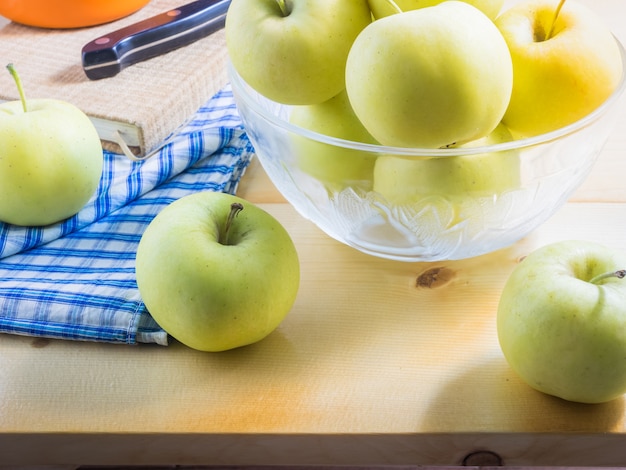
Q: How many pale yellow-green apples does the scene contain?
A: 9